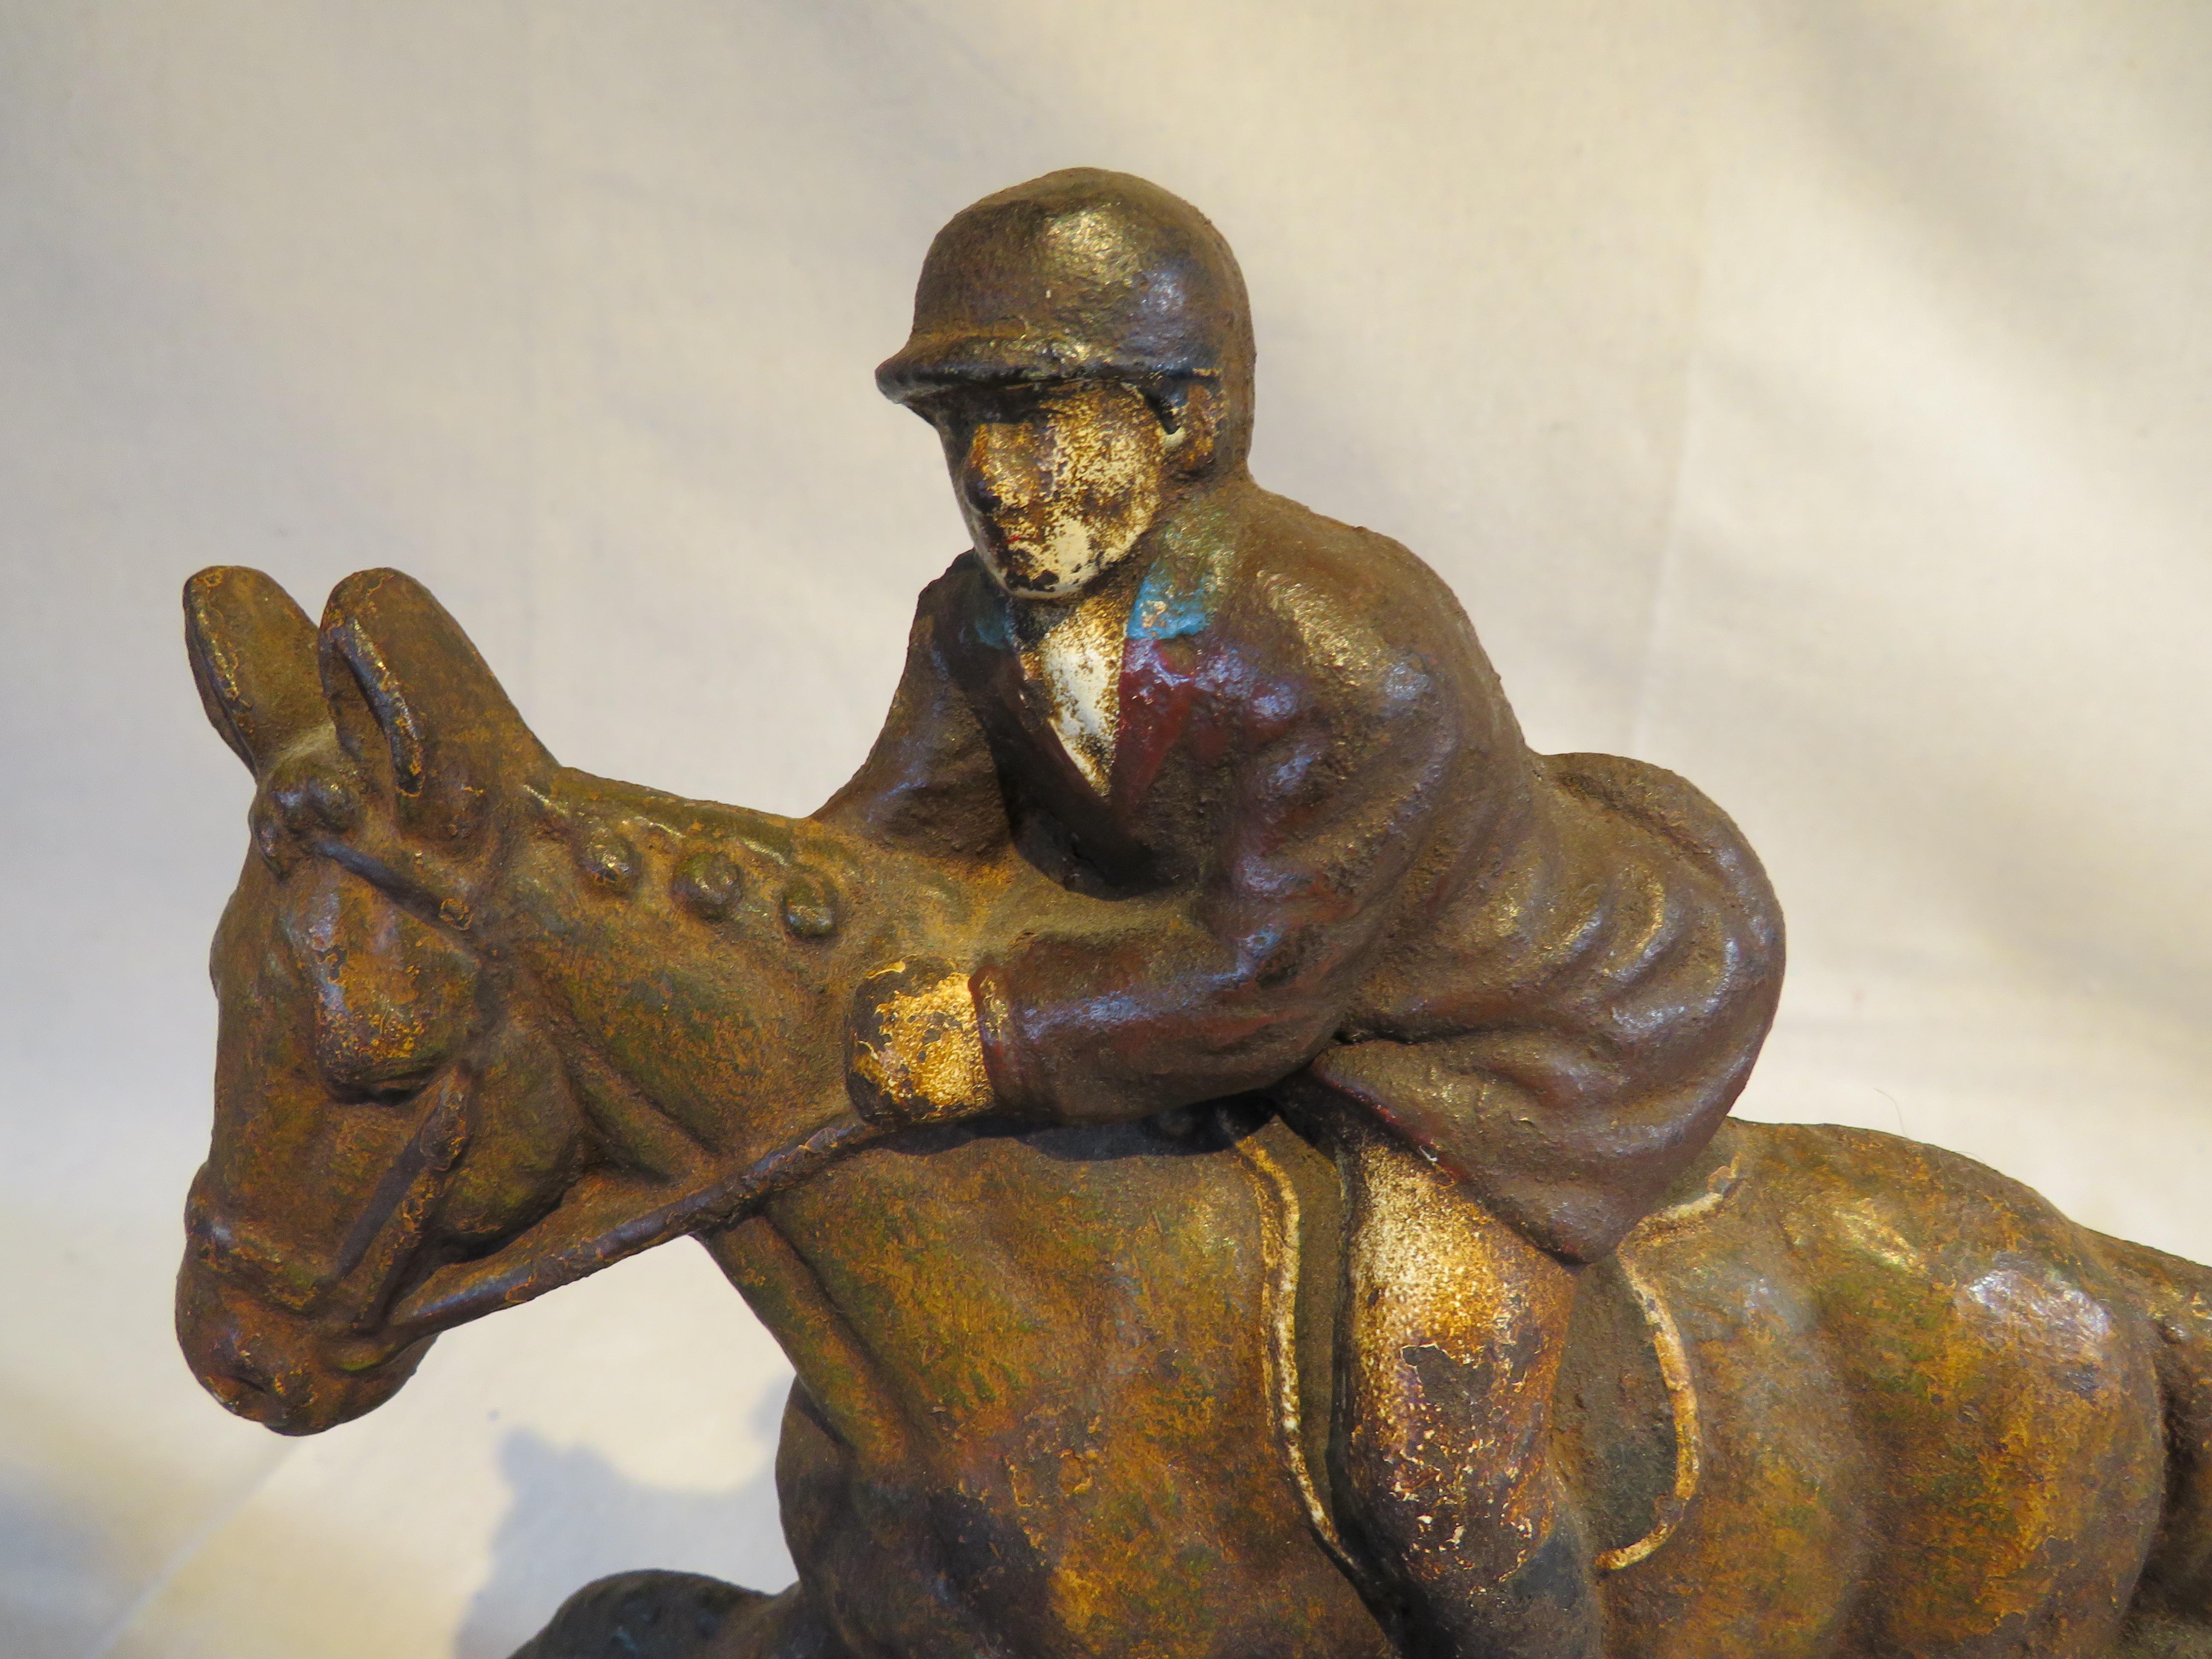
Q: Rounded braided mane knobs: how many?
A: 3